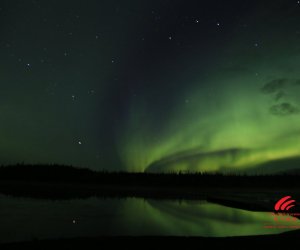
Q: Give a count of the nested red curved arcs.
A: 3